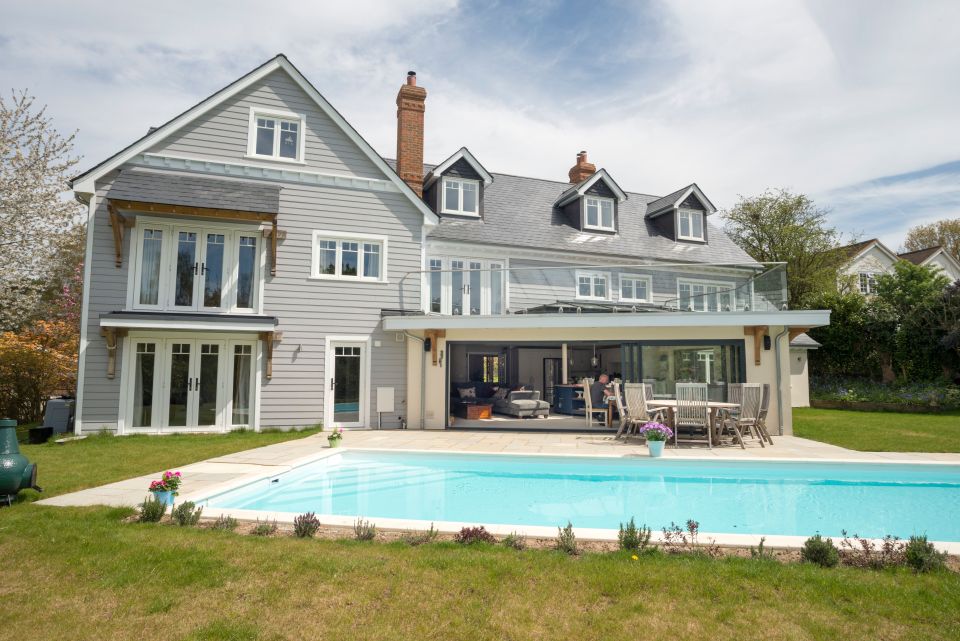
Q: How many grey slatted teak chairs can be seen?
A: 7